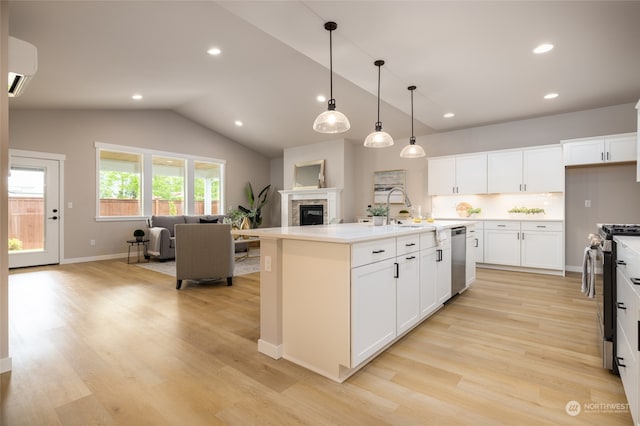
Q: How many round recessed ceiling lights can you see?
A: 7